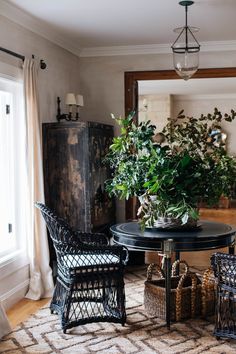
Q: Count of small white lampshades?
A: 2